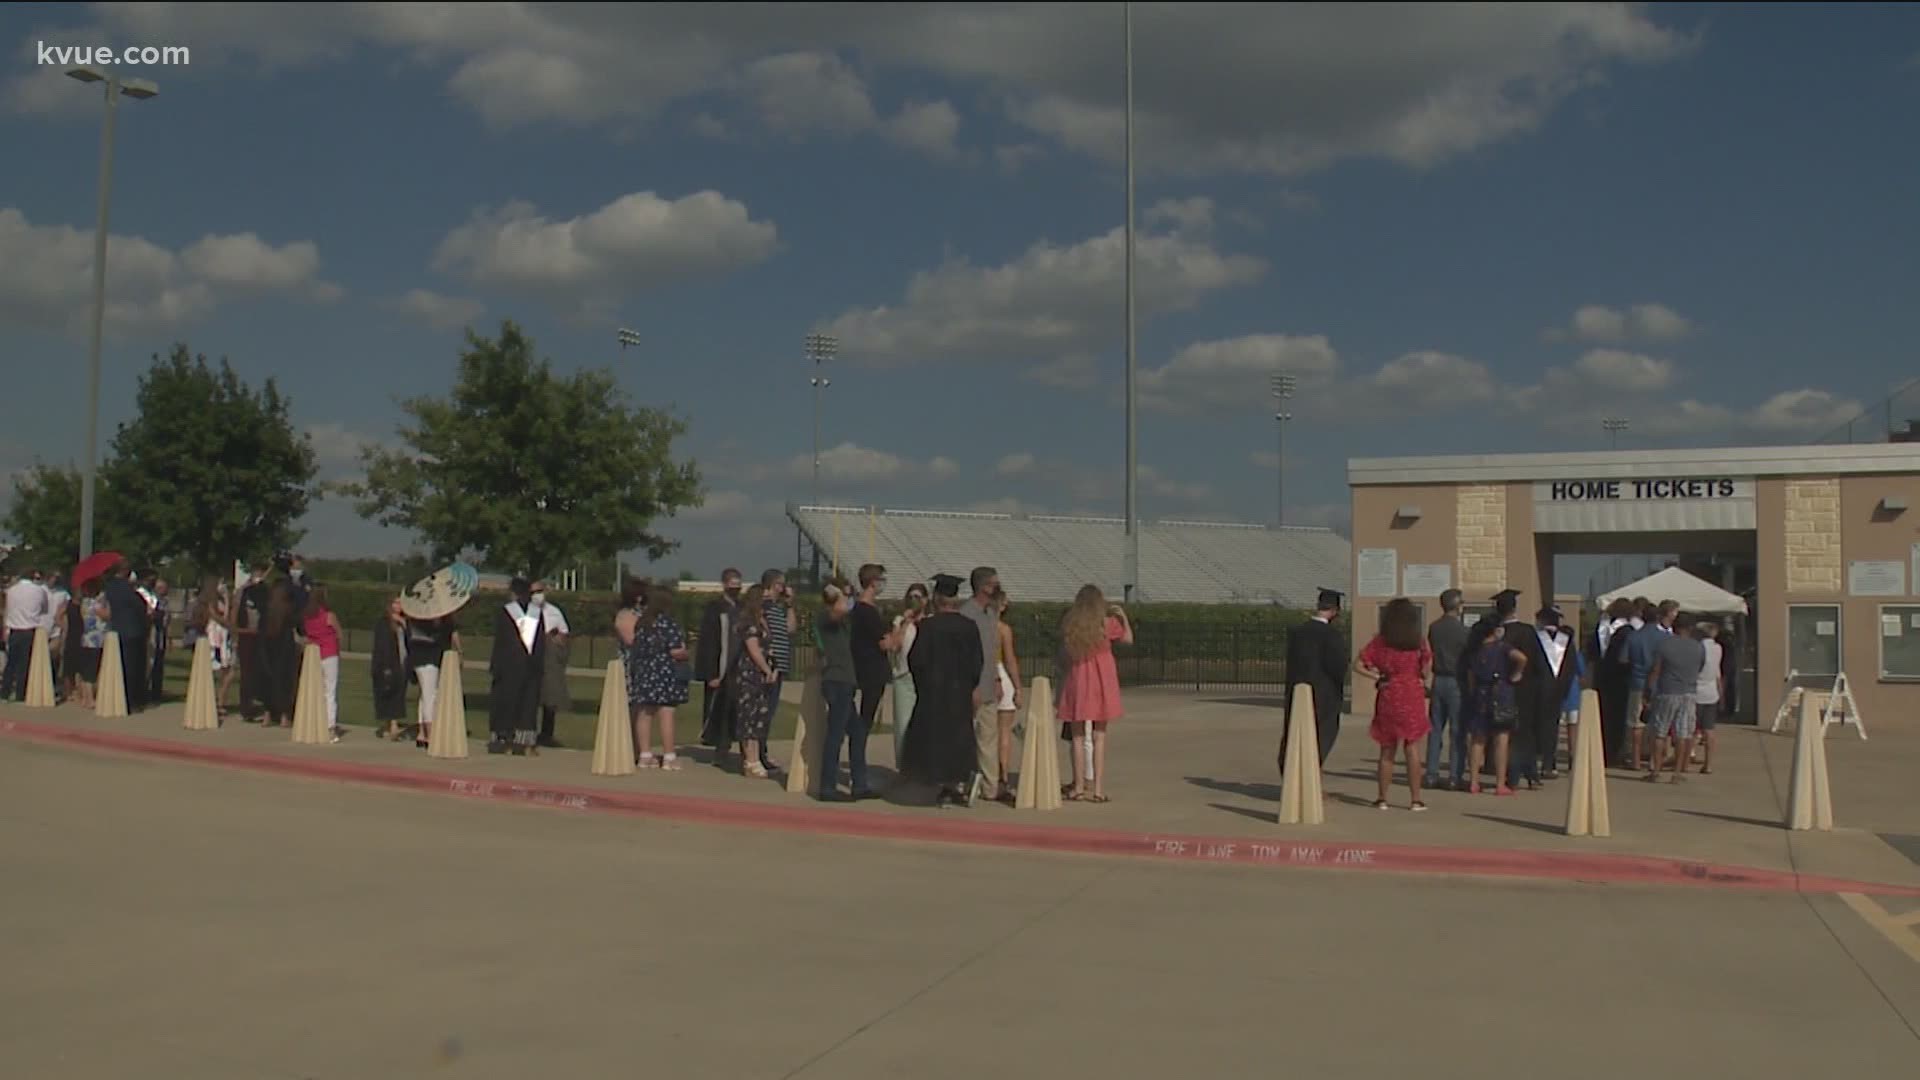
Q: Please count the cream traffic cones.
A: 11